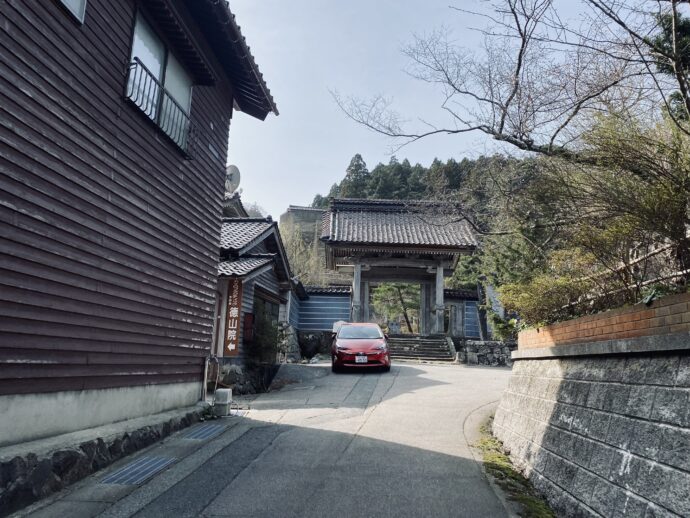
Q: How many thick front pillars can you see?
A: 2